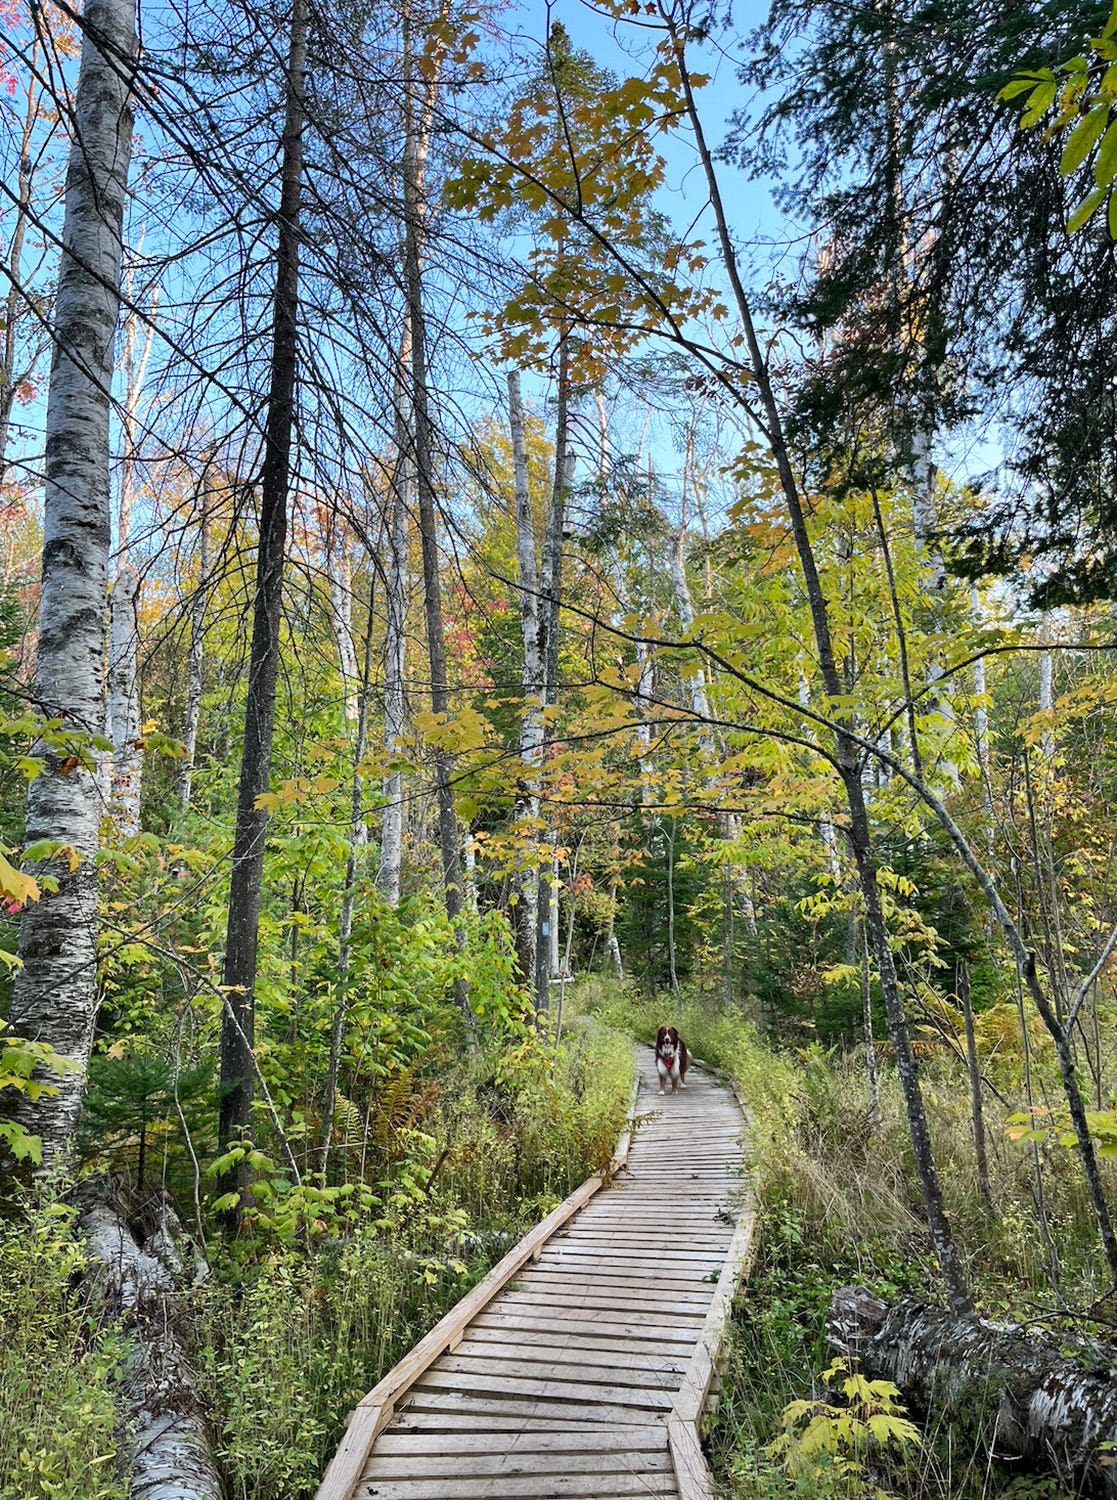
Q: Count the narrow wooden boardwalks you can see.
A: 1